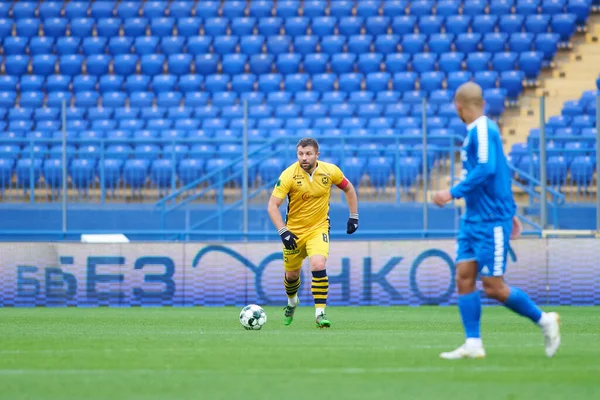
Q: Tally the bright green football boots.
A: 2